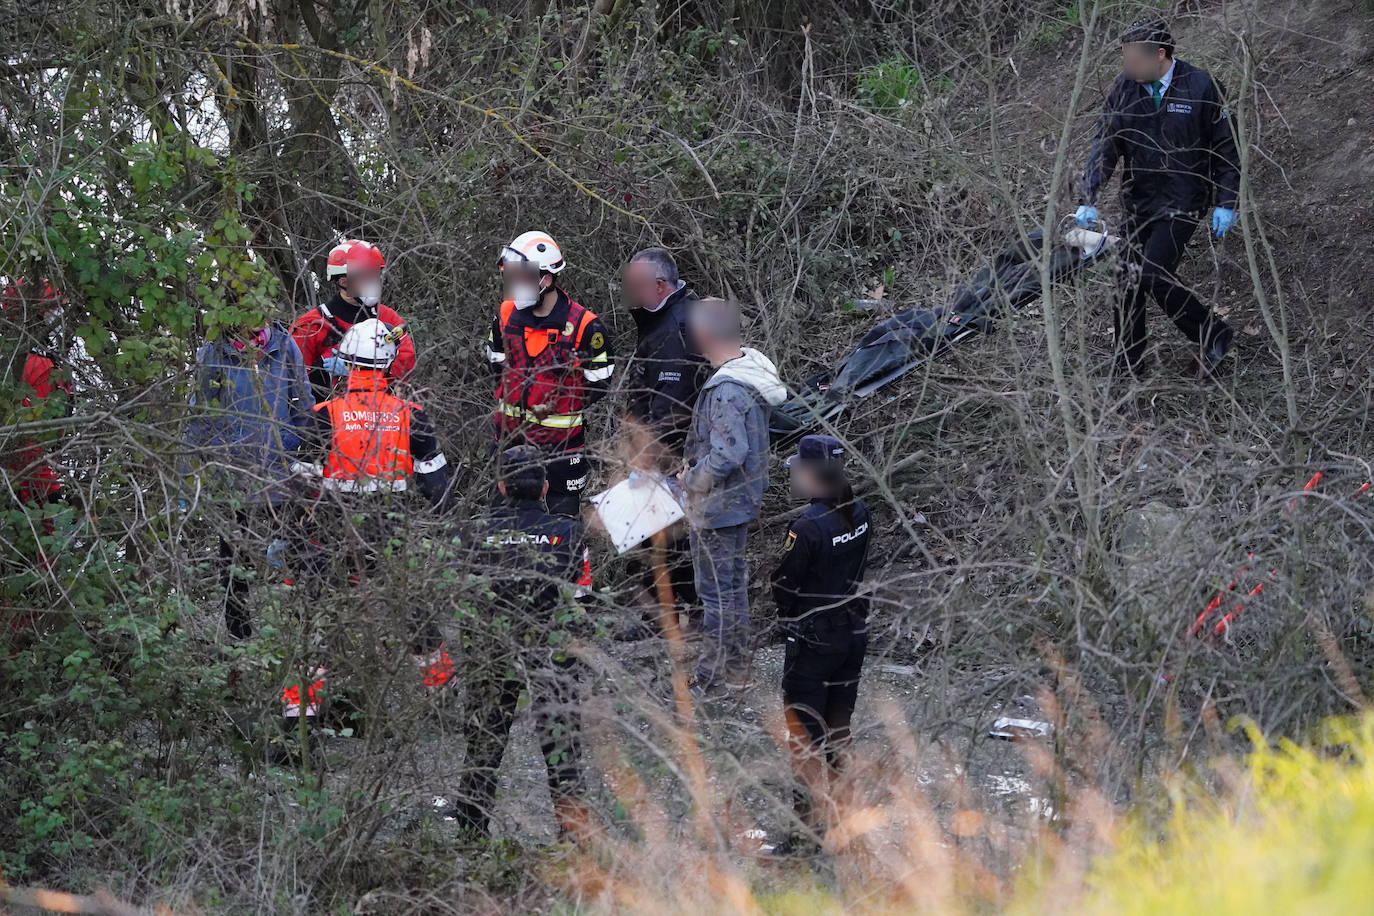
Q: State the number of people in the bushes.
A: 10